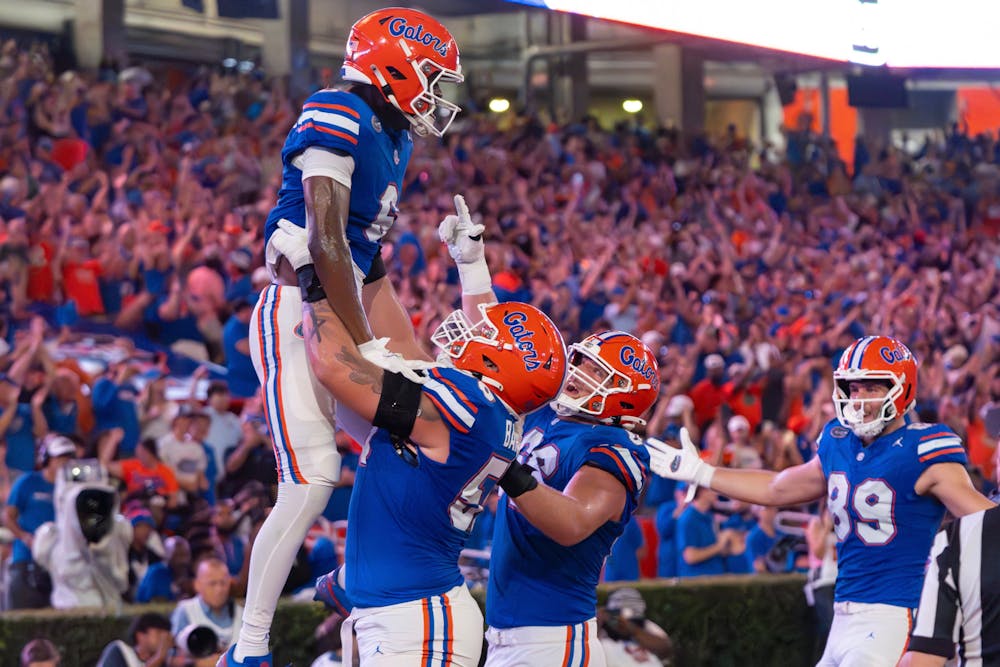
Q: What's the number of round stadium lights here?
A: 2